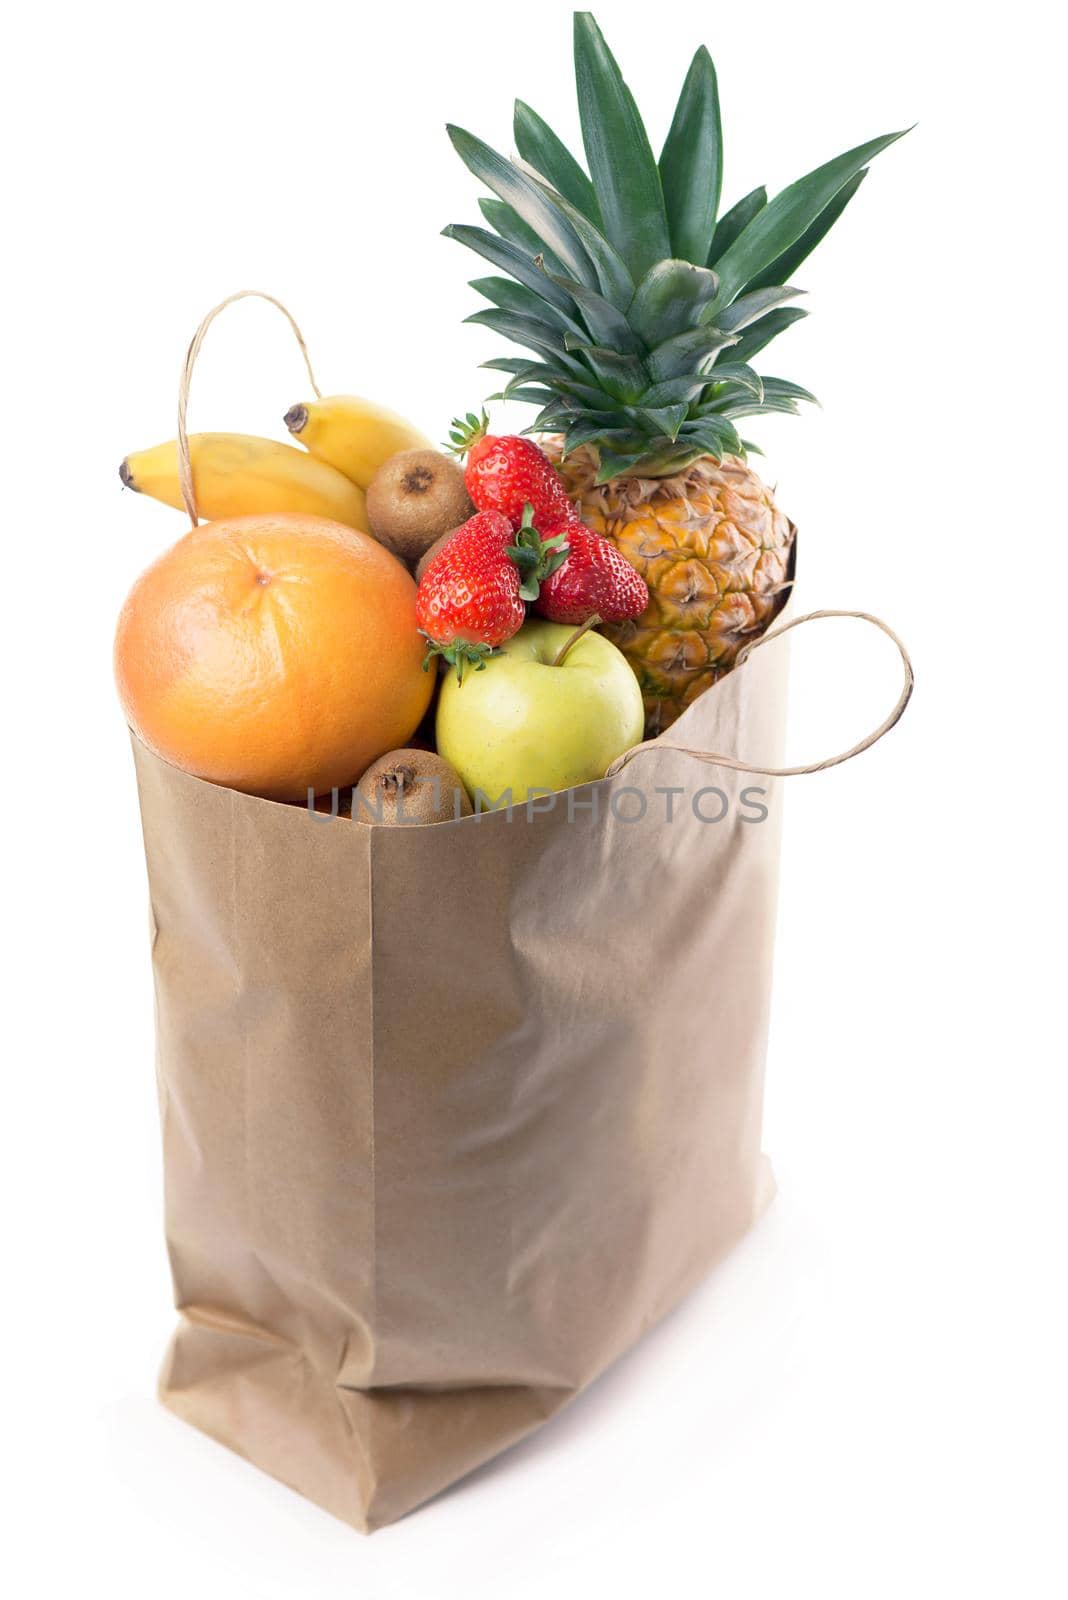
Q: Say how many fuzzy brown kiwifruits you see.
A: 3